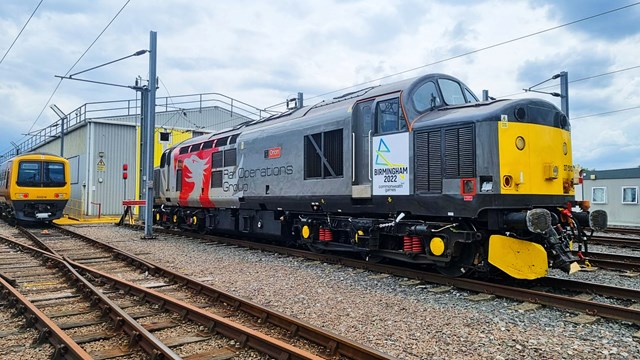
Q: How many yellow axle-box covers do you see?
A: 6